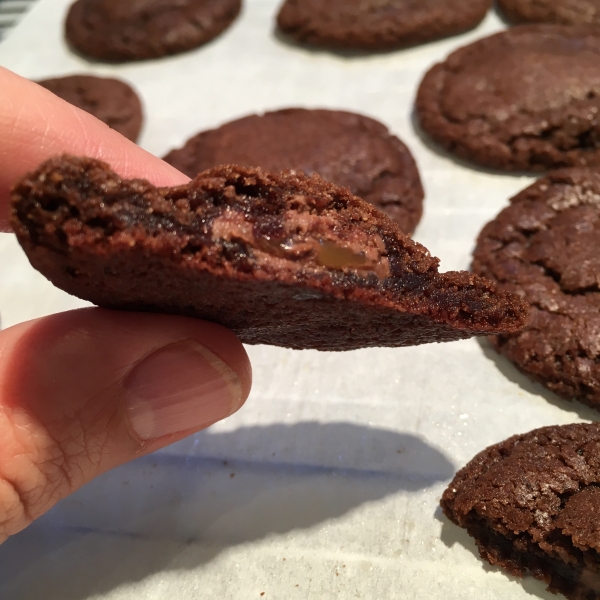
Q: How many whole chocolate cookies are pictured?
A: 7